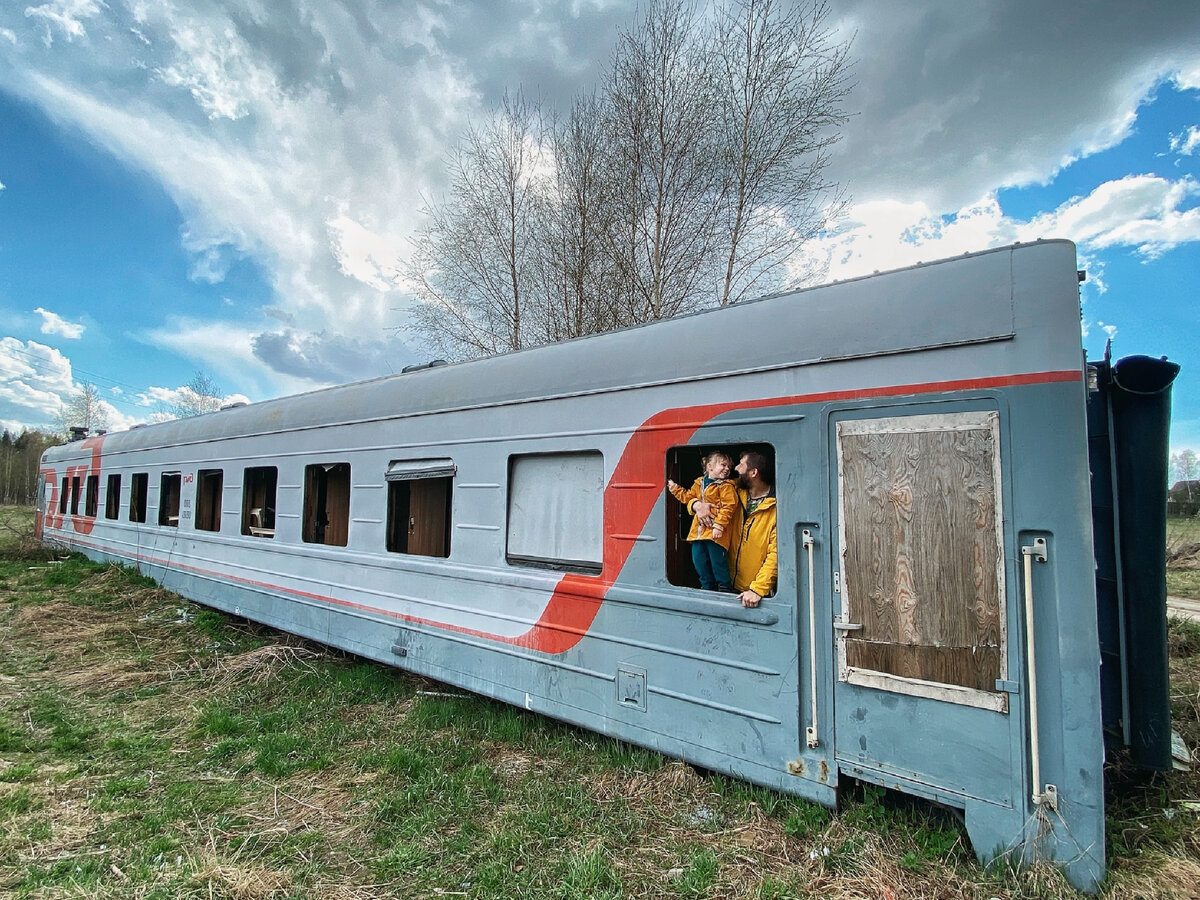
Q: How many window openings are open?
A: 11